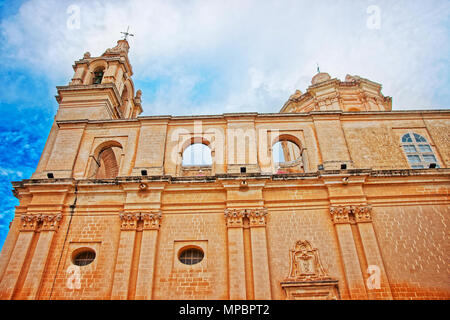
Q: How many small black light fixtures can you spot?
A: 5